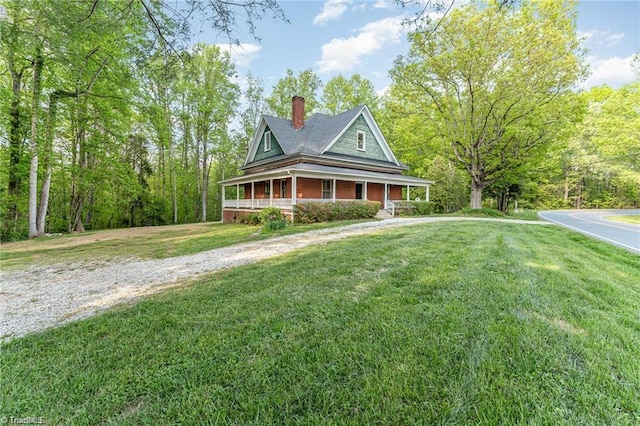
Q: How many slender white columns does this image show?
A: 10